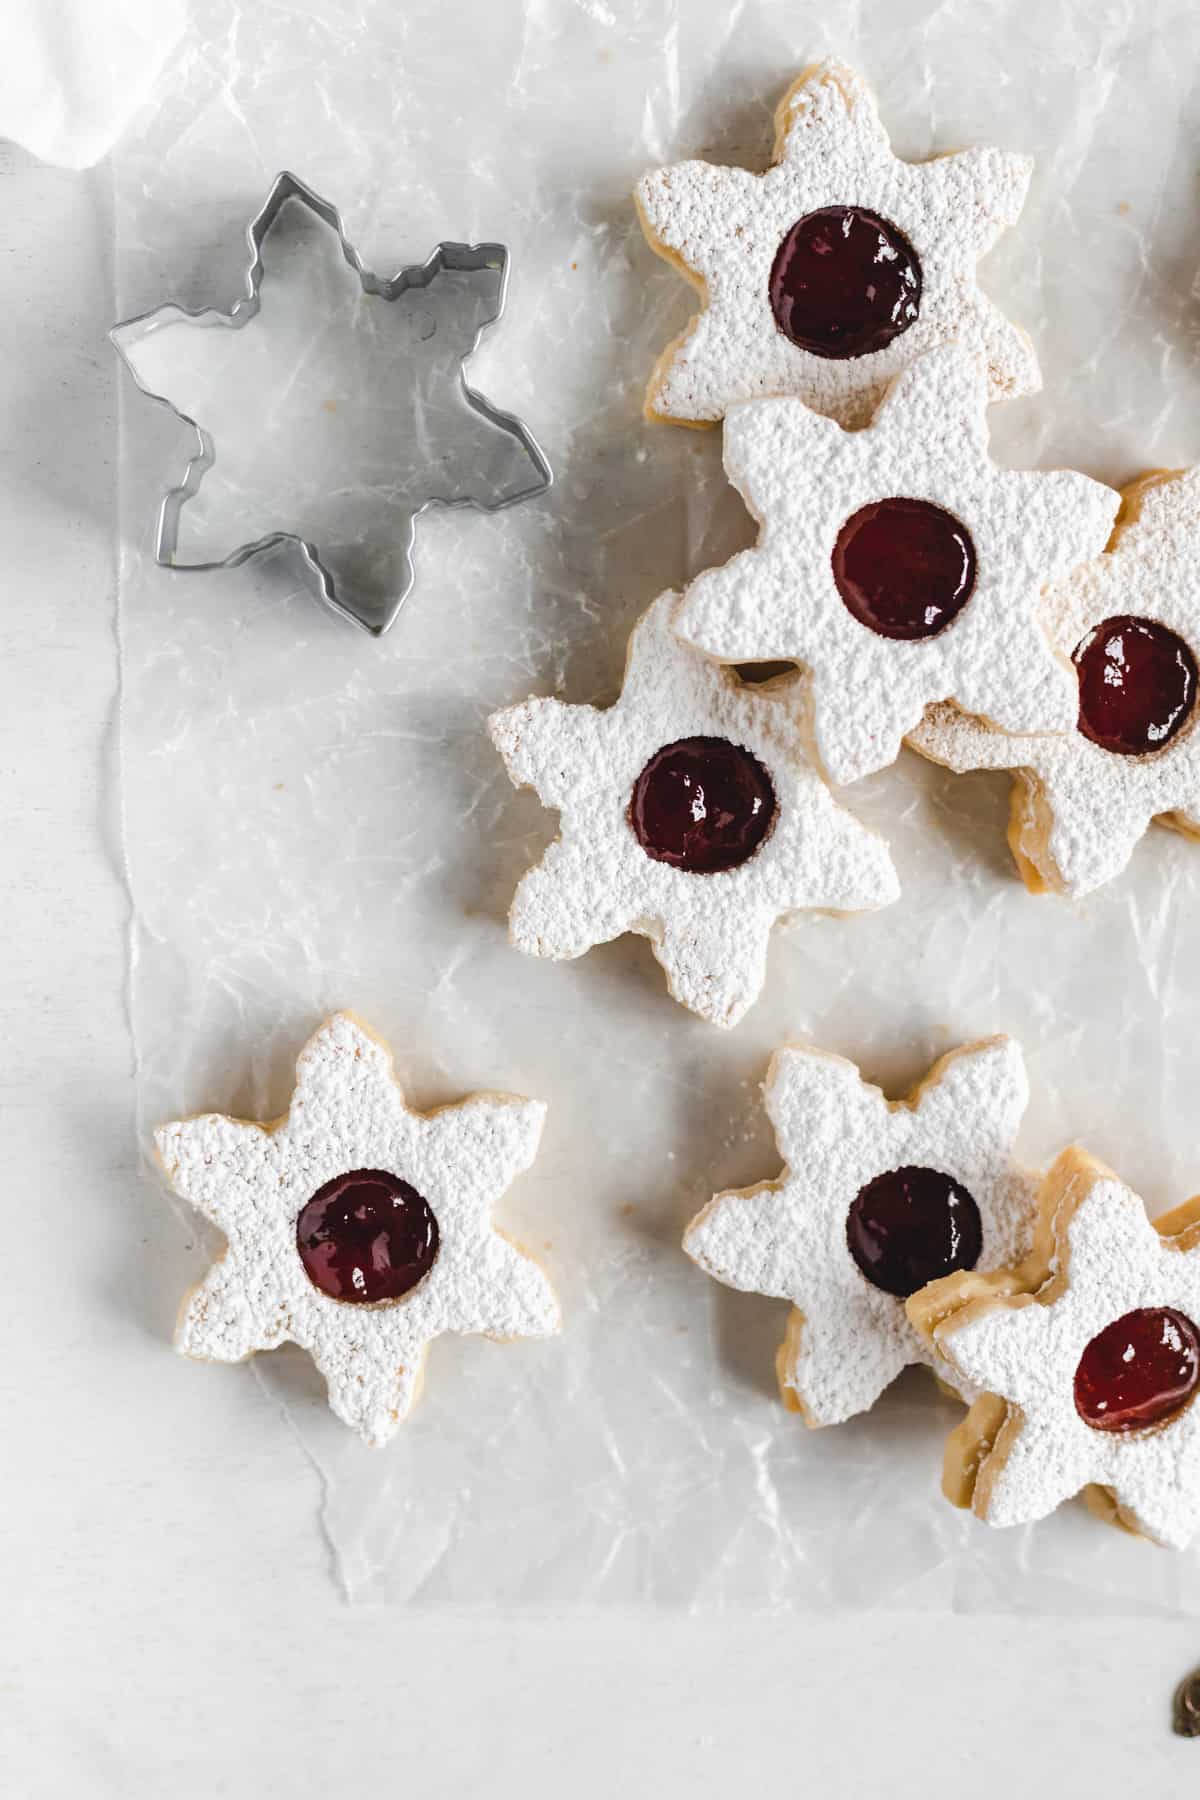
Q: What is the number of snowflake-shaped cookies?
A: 7